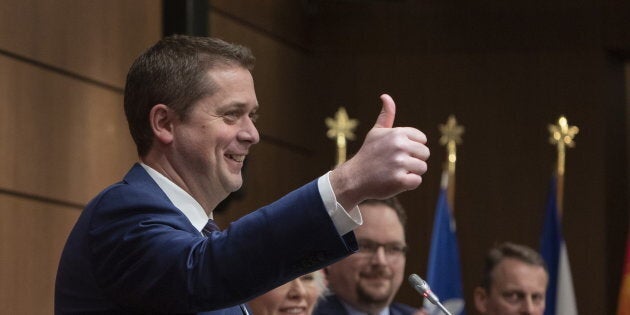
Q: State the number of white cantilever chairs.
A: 0